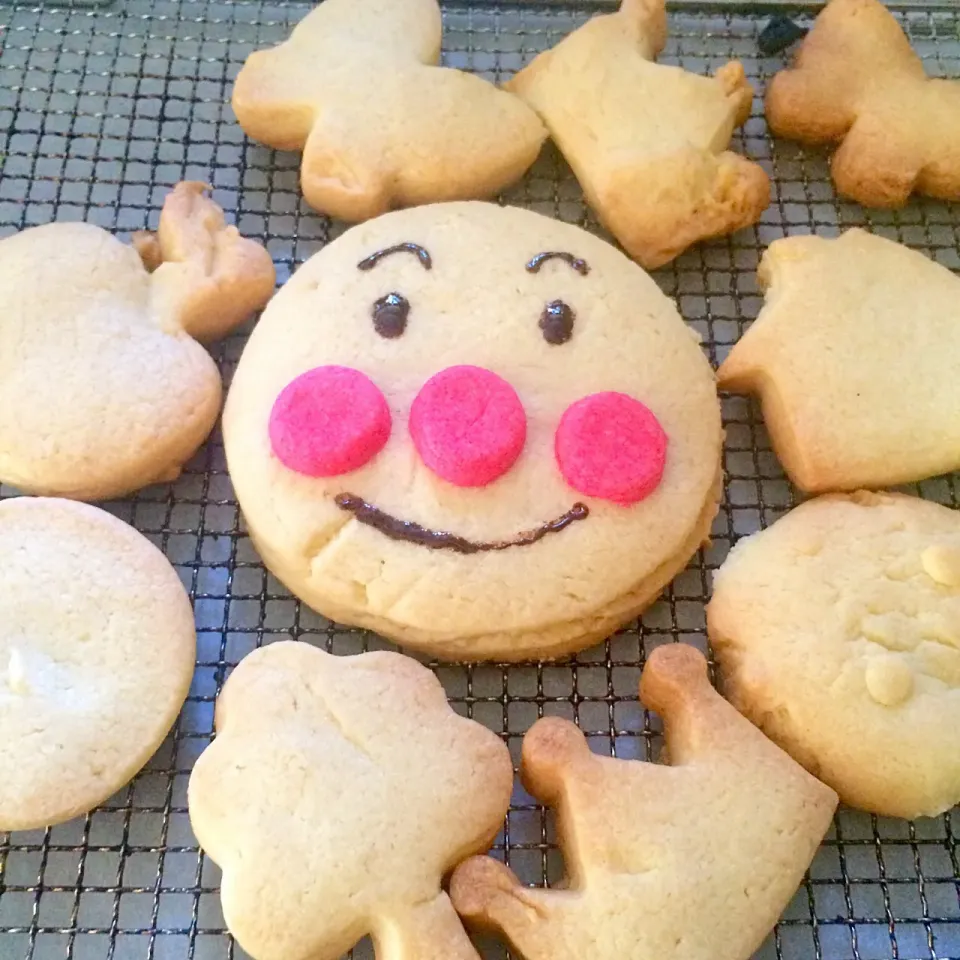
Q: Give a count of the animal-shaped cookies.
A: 2